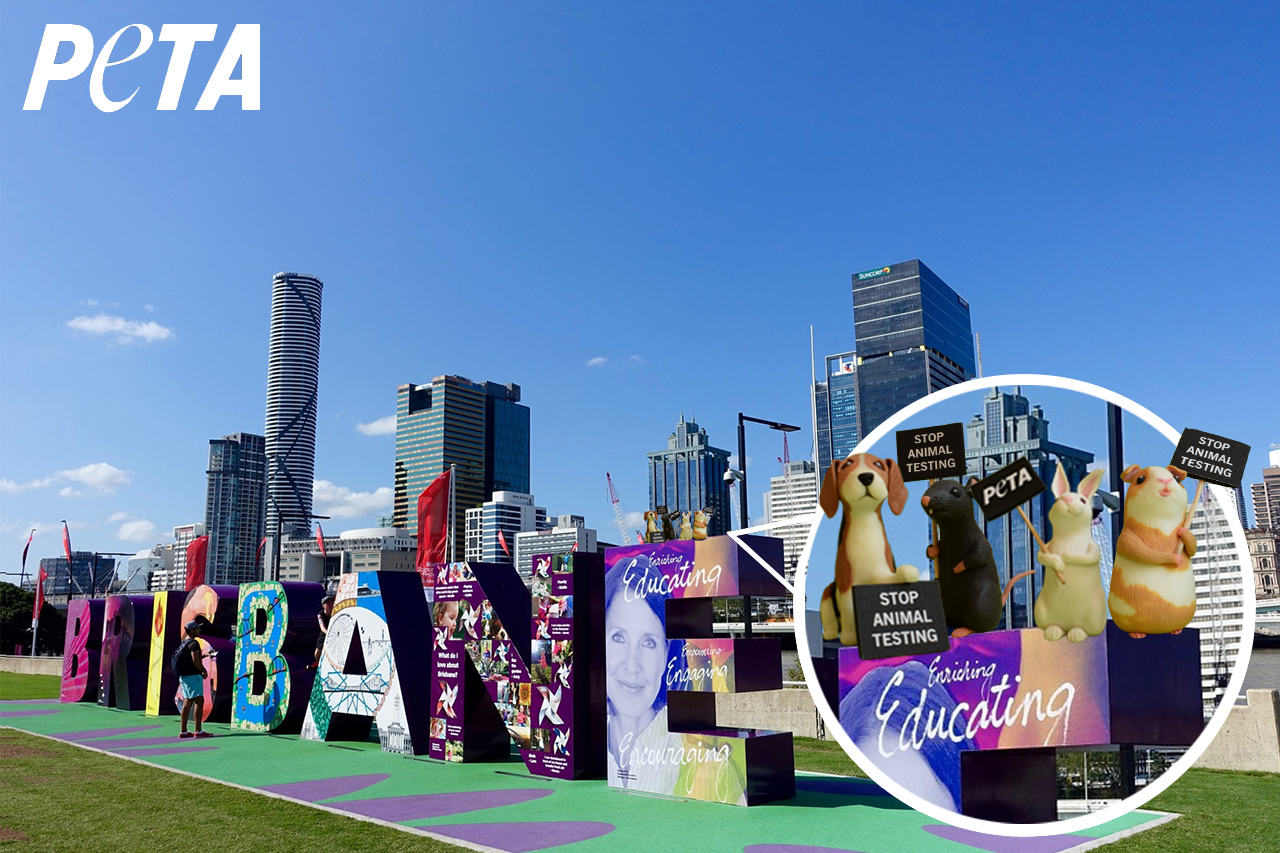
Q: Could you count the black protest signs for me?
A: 4